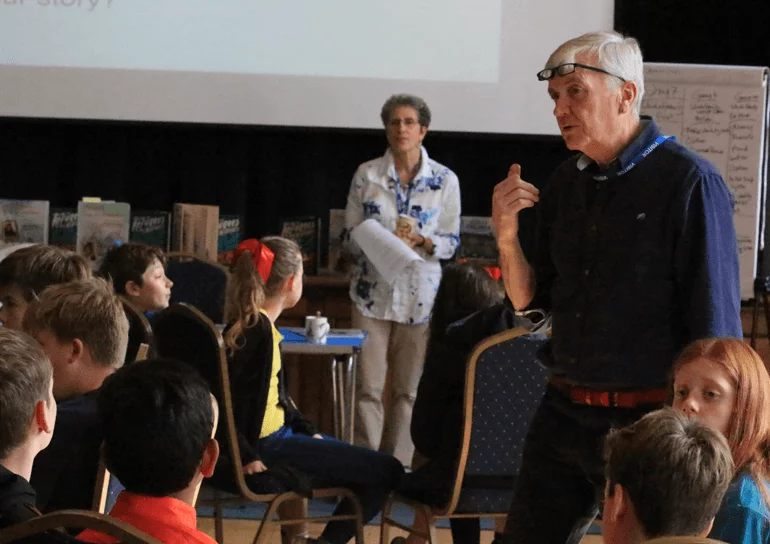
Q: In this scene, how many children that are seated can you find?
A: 9